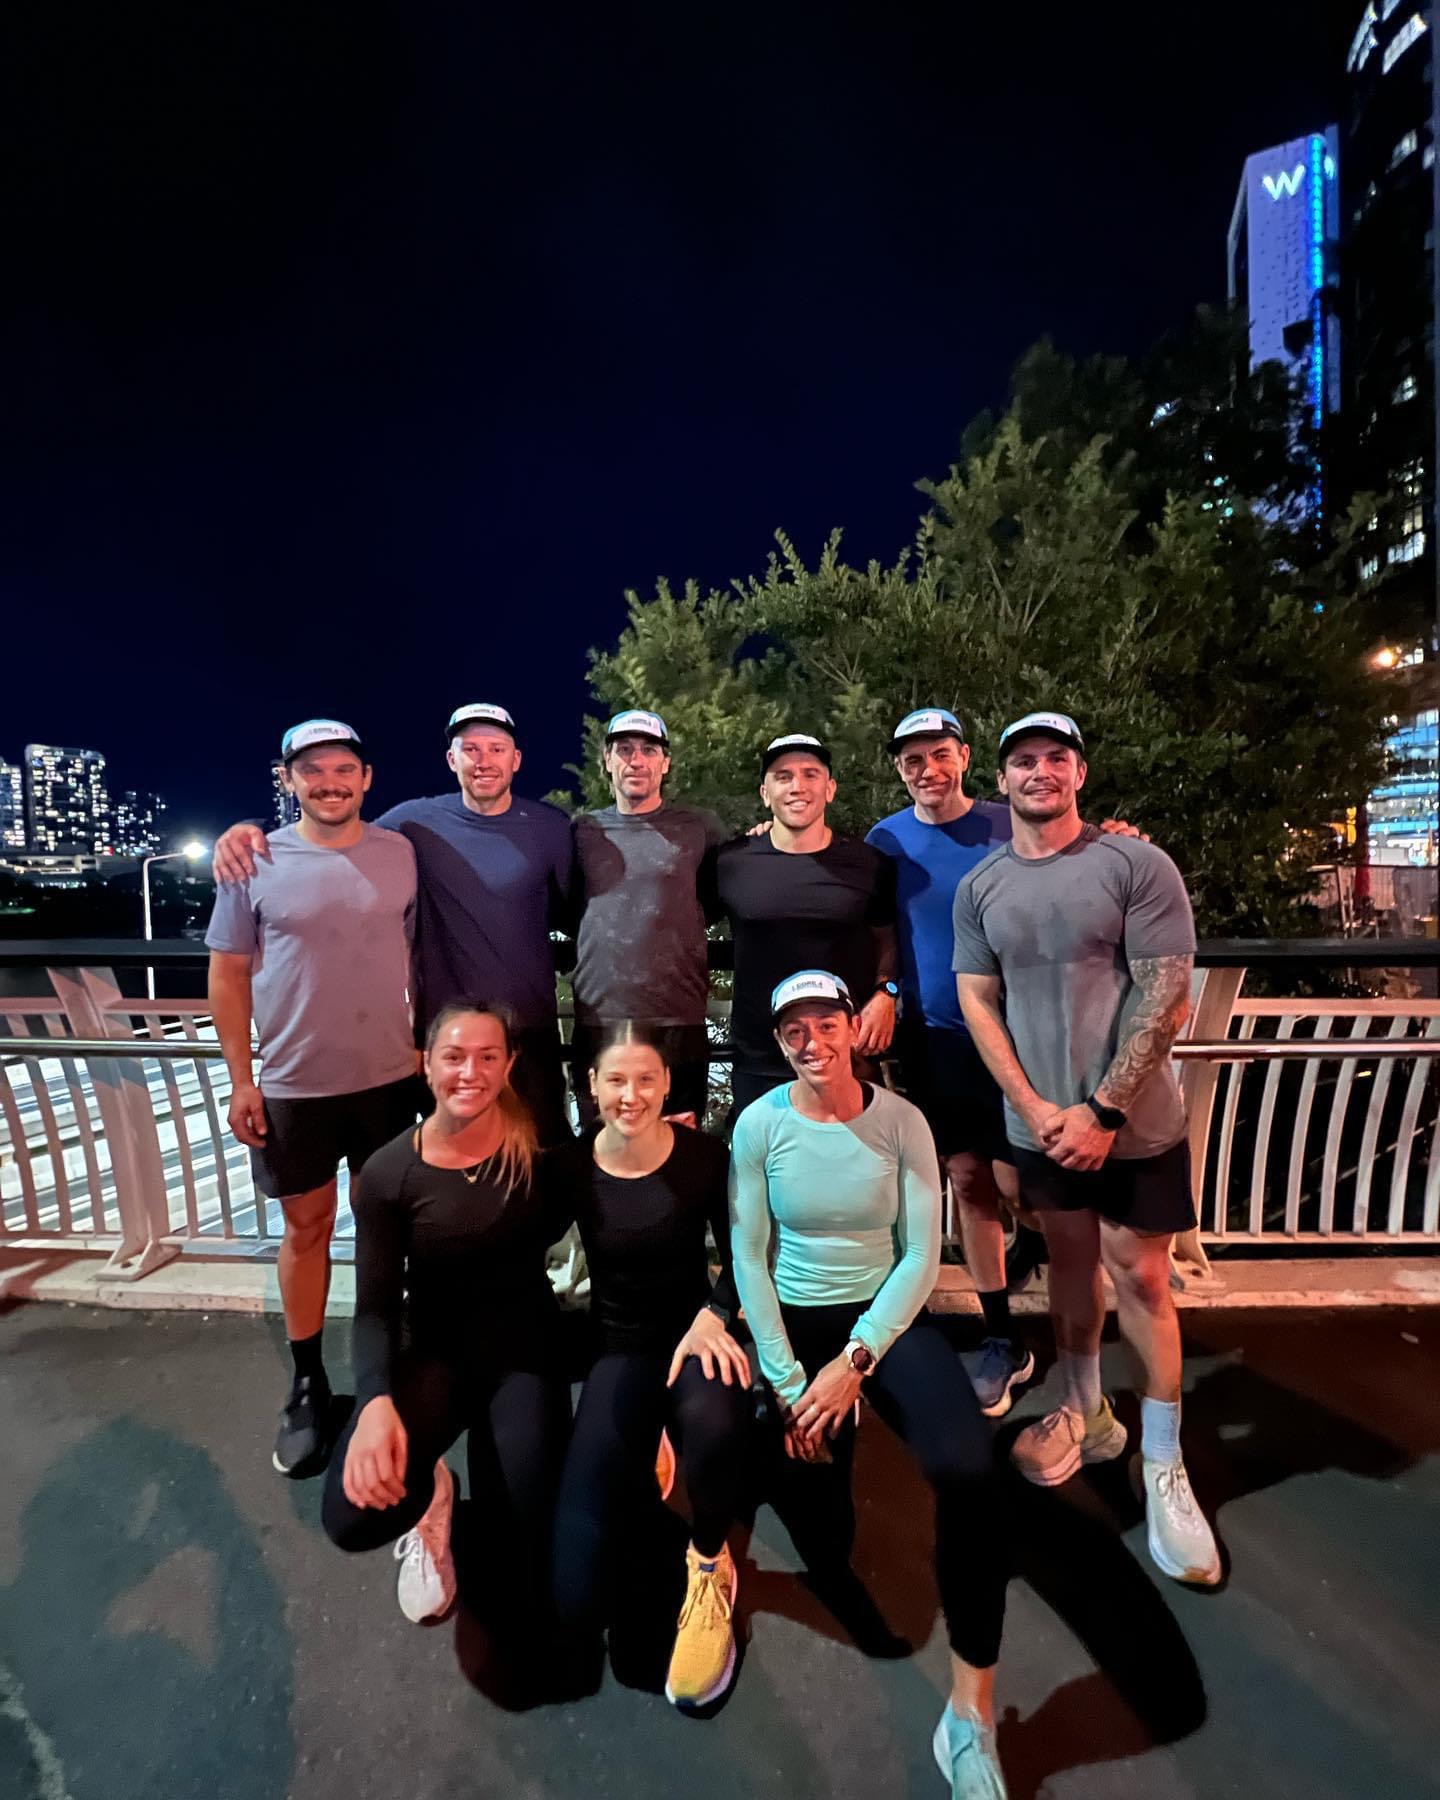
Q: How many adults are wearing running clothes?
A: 9